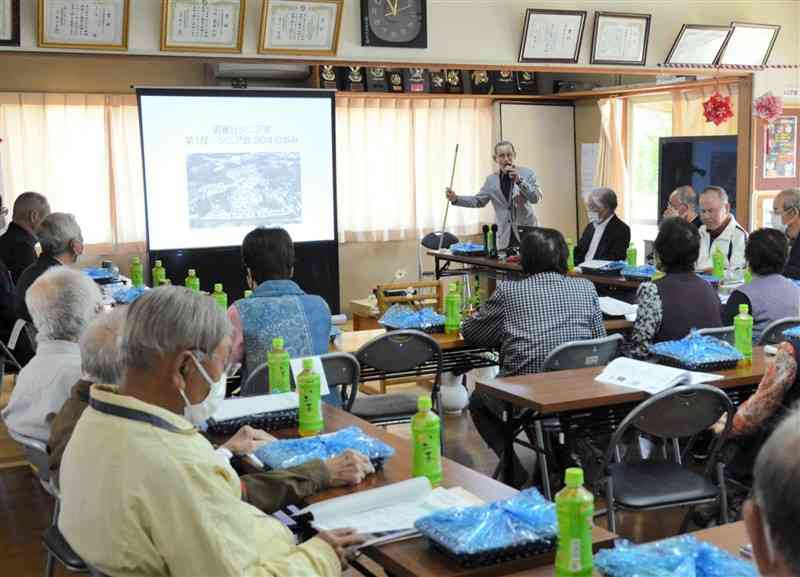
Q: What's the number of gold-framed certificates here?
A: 3